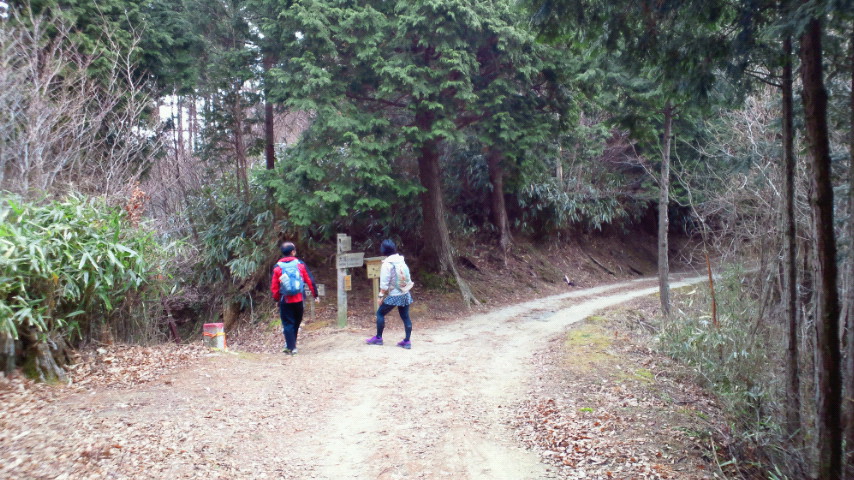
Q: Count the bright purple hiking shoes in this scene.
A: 2